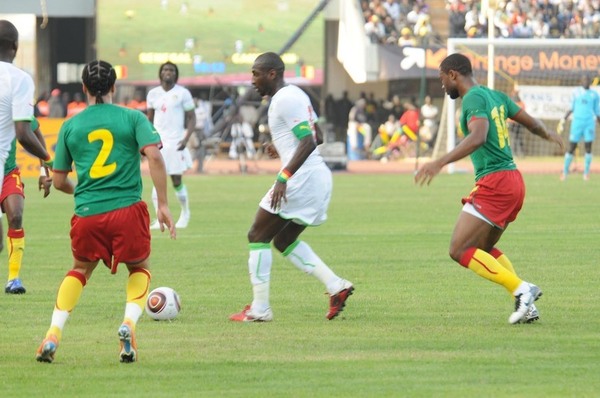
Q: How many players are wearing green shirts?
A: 3